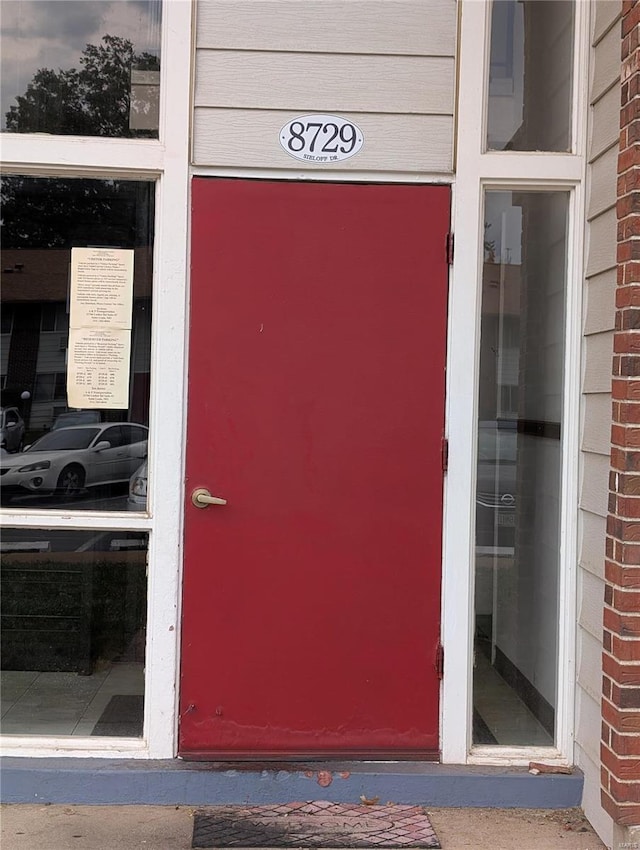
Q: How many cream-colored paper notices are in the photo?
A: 2